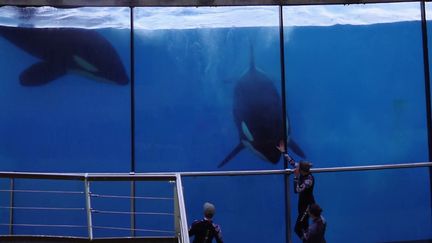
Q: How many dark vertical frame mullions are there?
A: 3